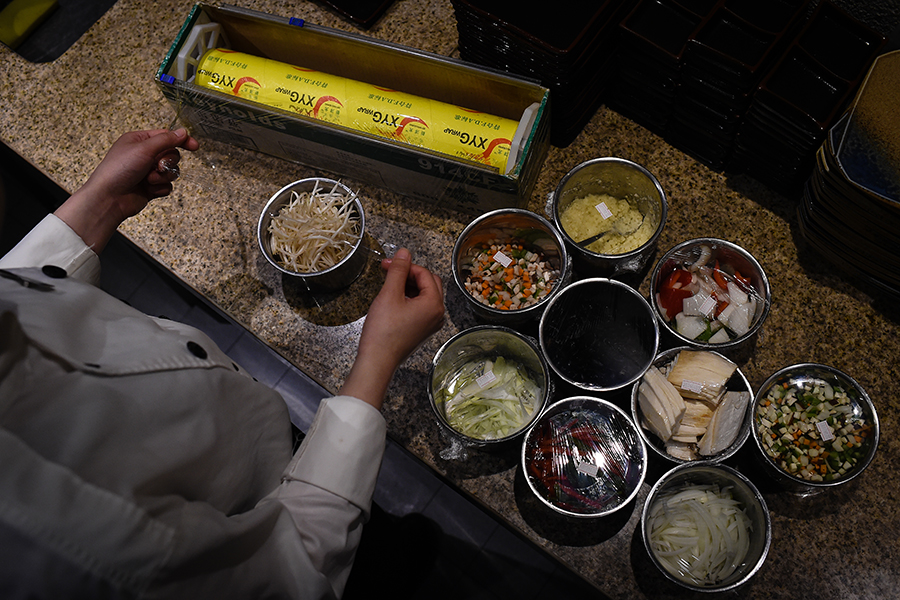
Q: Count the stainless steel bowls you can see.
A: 10